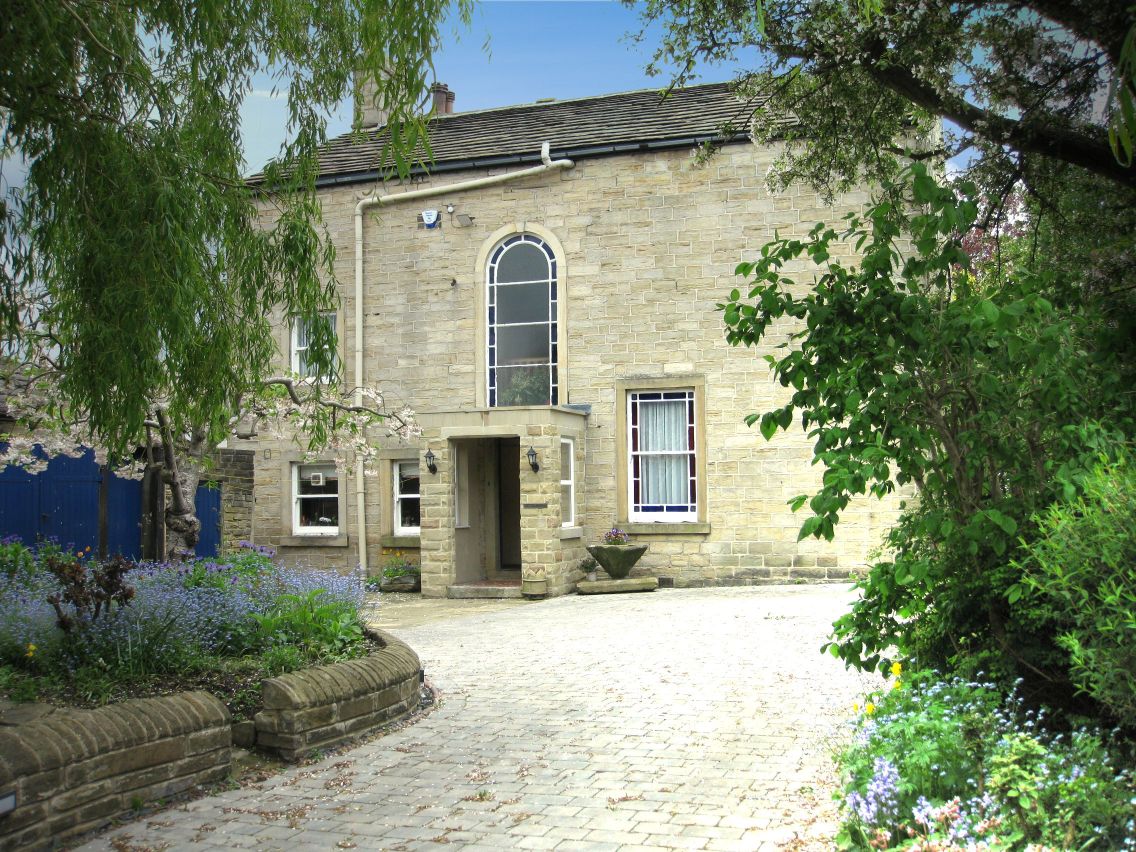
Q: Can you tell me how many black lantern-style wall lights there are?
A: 2